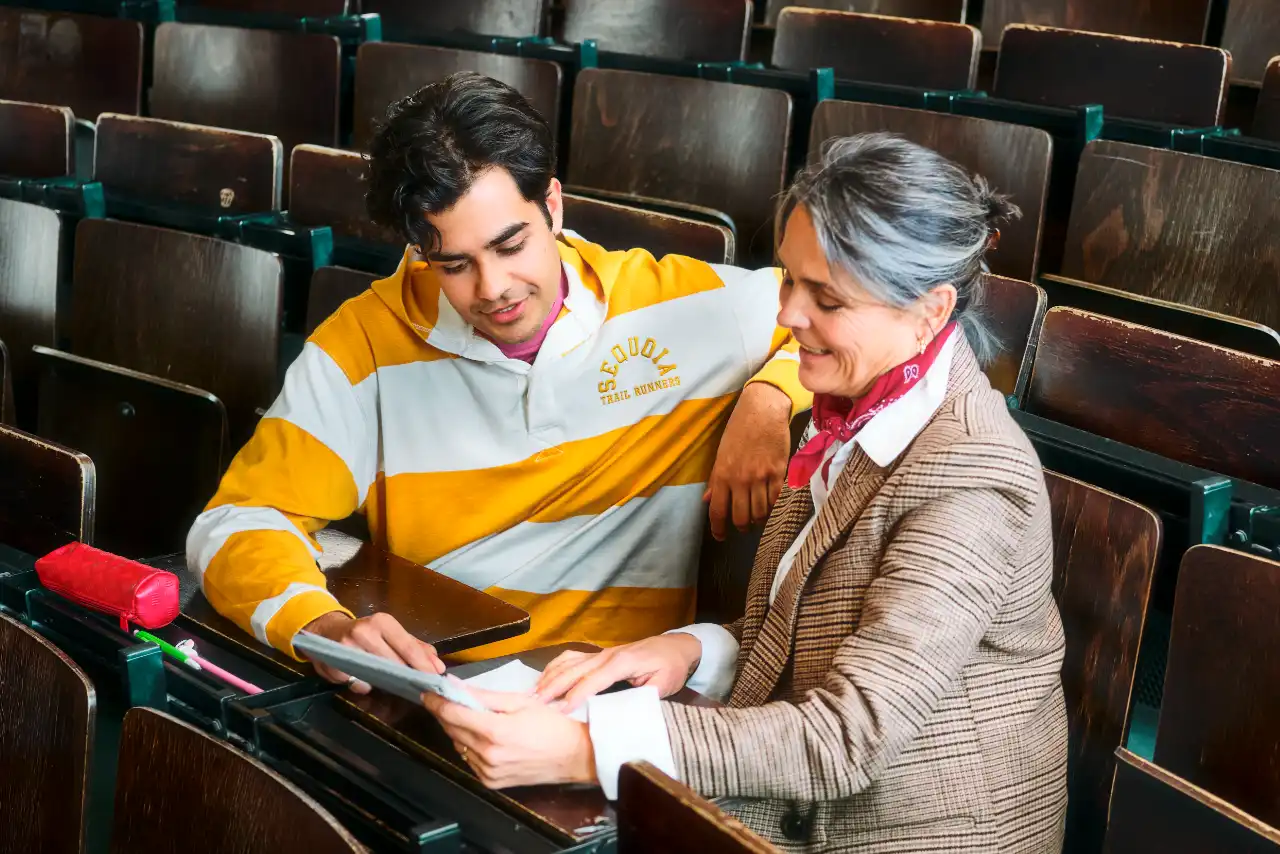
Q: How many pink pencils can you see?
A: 1